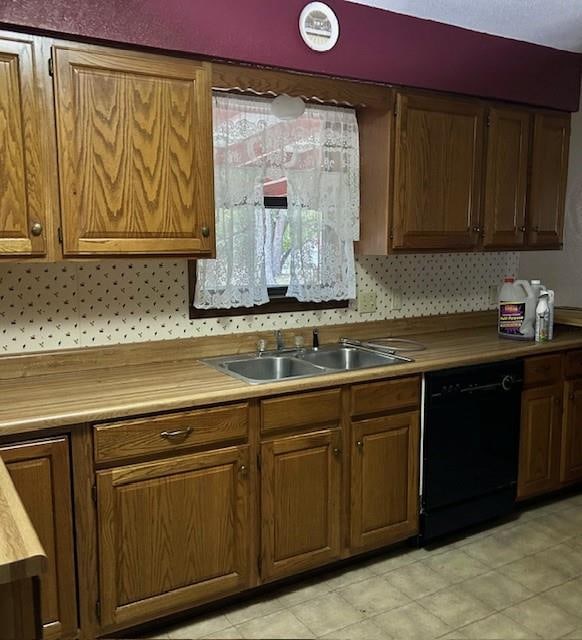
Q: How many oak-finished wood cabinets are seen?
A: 11